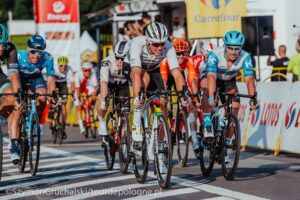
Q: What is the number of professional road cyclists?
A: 9